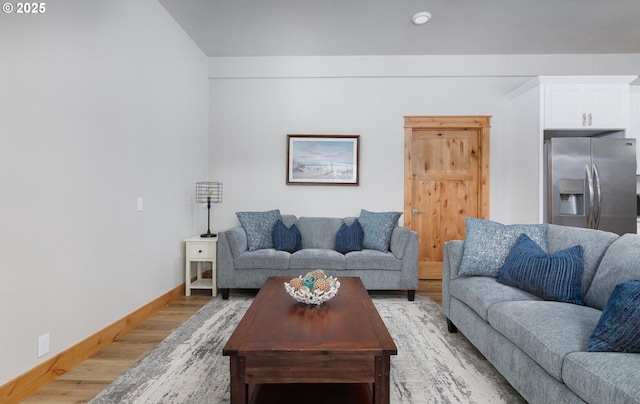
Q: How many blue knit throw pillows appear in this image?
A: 4